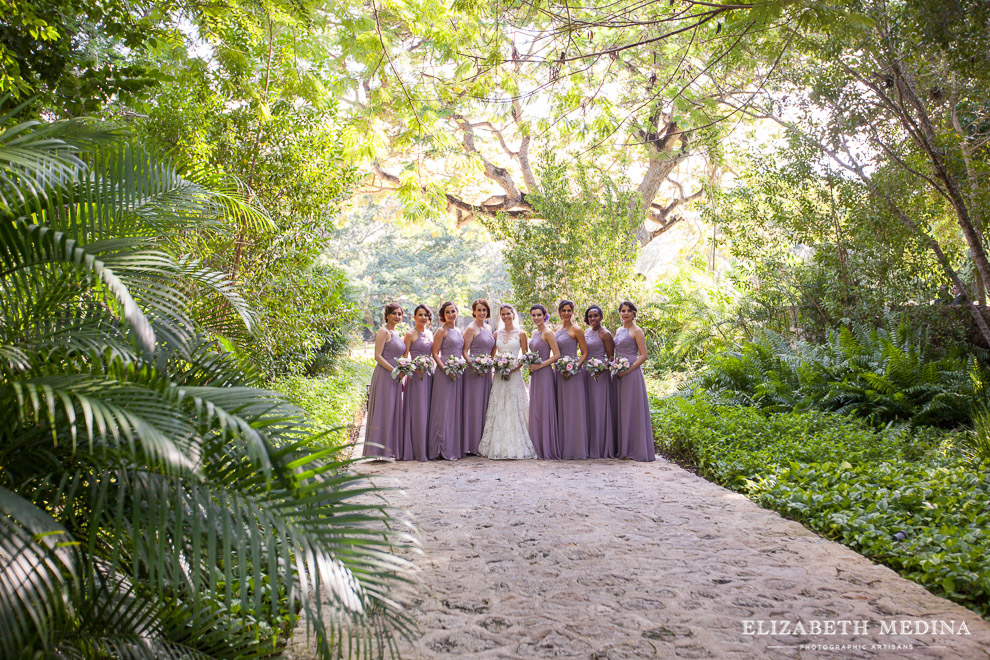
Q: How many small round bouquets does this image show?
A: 9